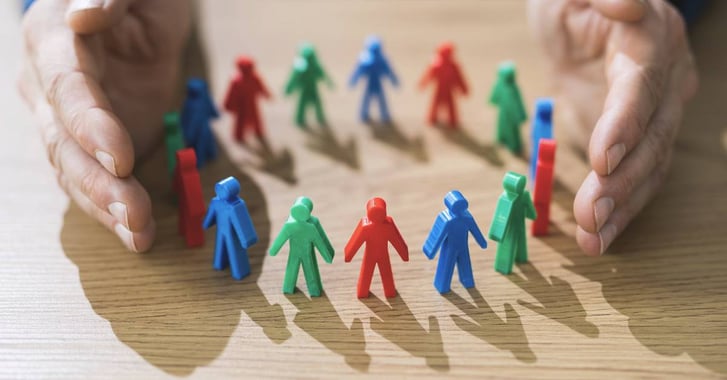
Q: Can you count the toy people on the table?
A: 15